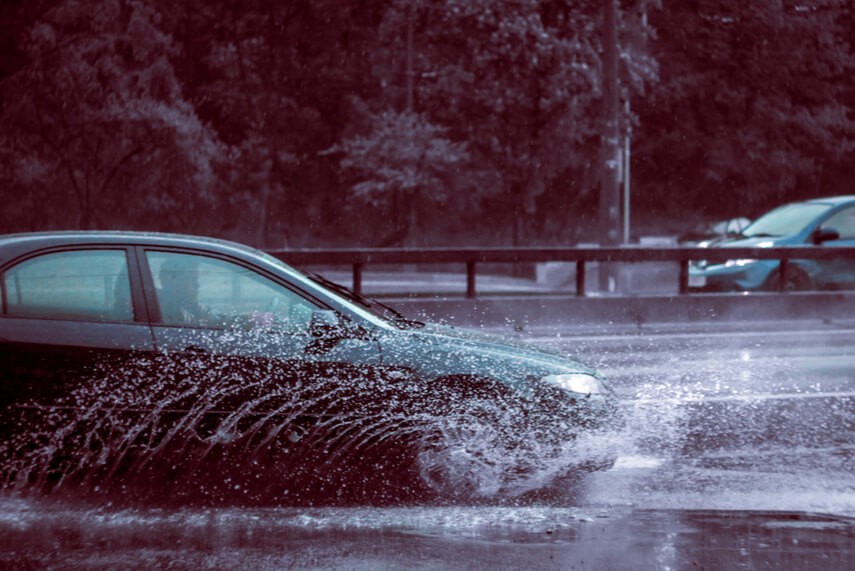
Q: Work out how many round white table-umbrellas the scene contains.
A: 0